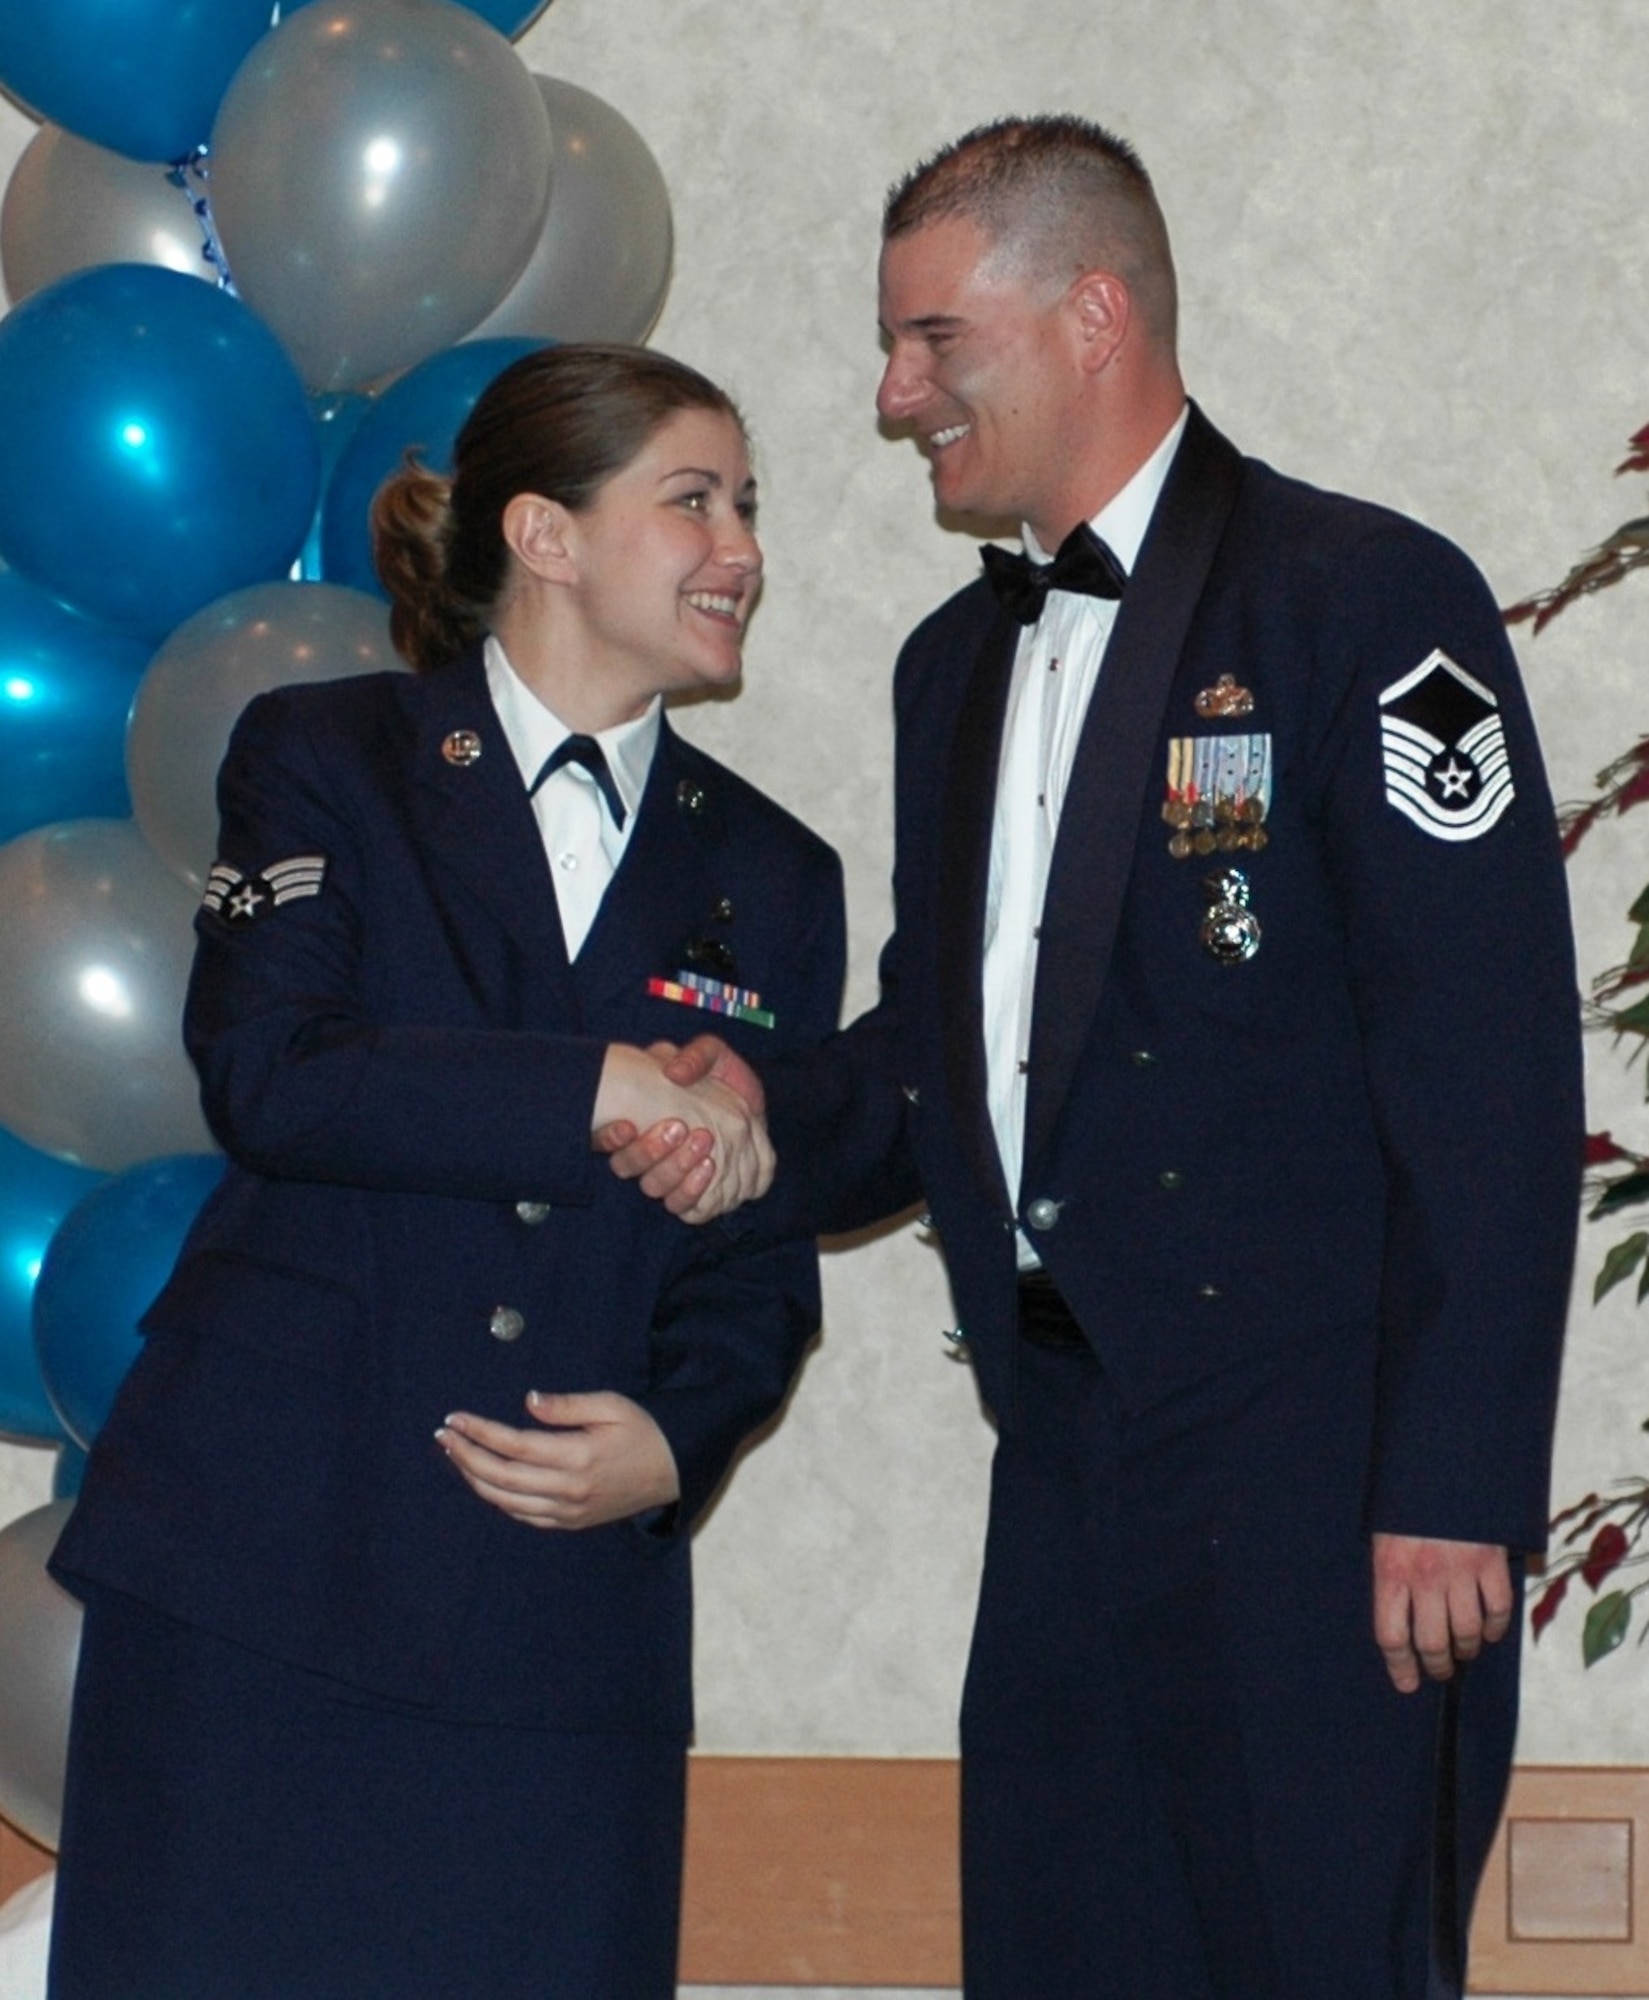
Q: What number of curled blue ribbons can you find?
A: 1